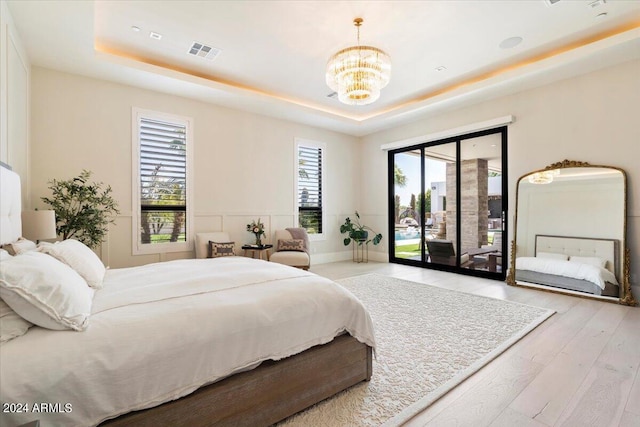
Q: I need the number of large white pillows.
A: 2